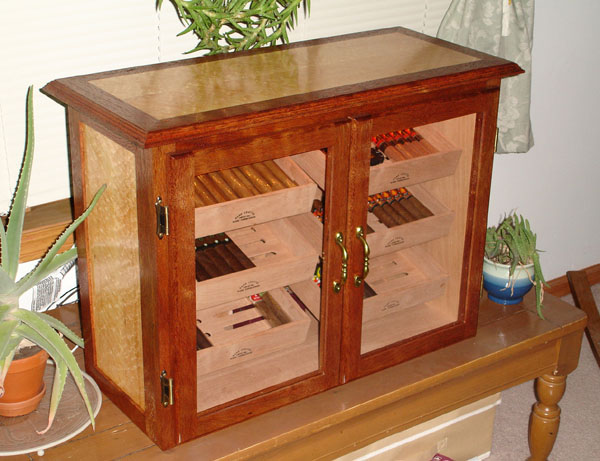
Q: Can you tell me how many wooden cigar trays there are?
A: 6